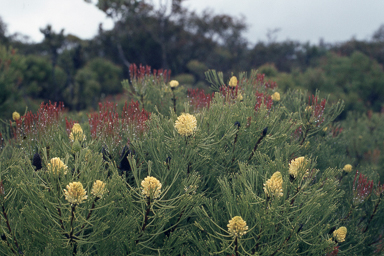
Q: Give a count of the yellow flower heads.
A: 15